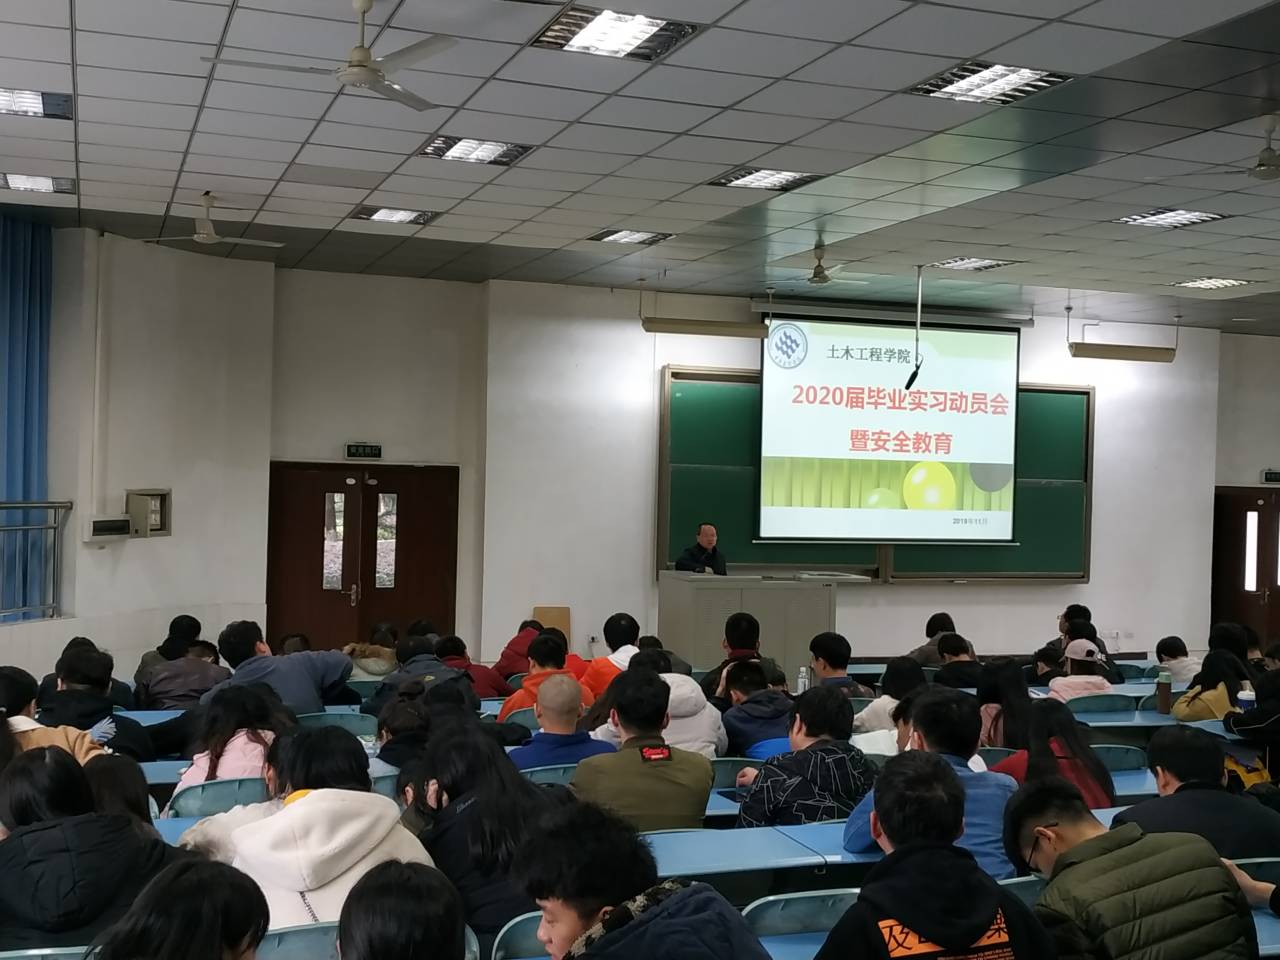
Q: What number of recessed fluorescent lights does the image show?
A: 11